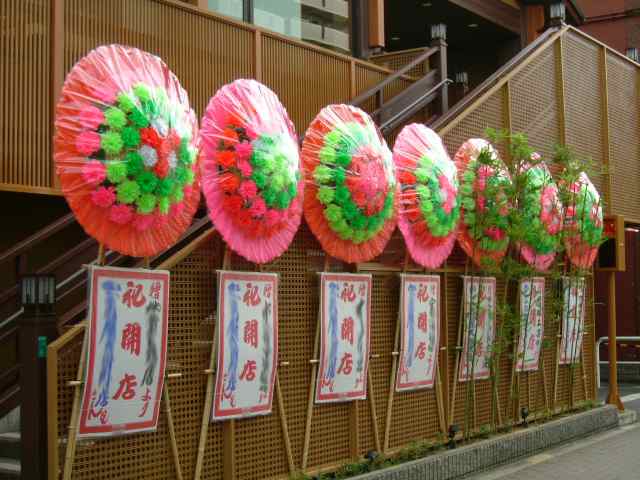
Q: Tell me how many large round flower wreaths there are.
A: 7